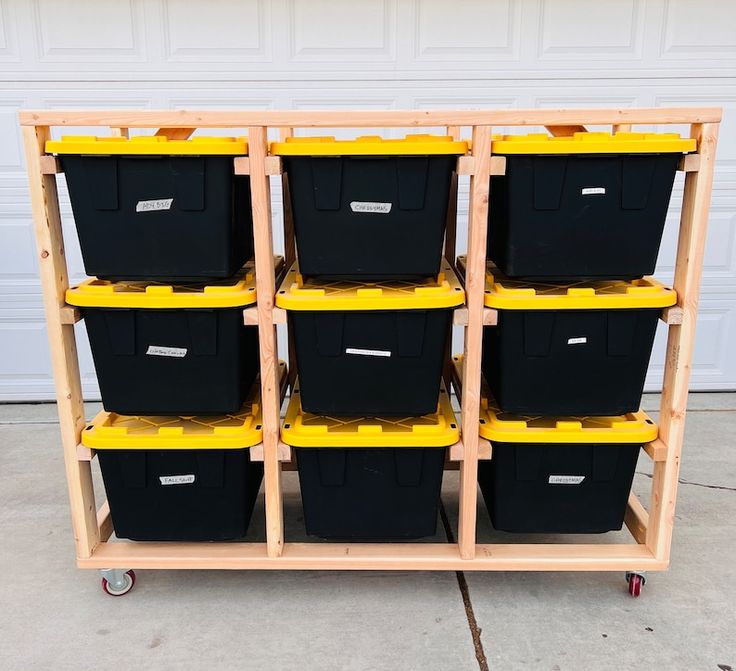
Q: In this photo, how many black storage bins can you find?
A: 9